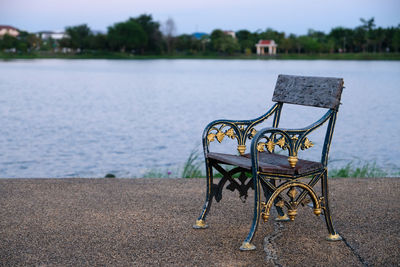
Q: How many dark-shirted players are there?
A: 0